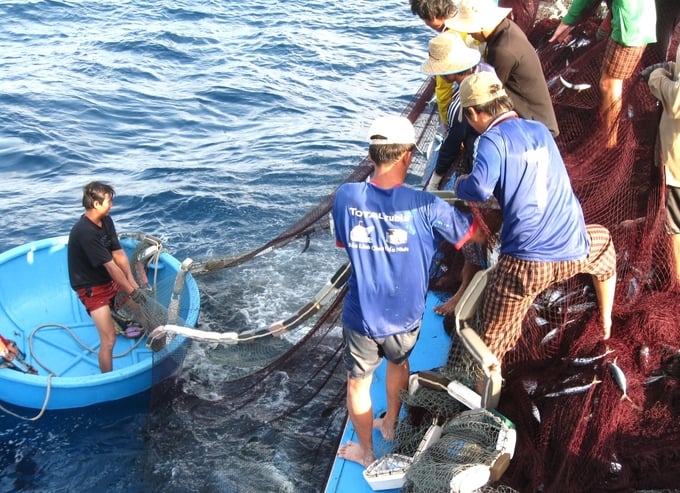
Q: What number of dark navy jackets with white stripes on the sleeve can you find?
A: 1